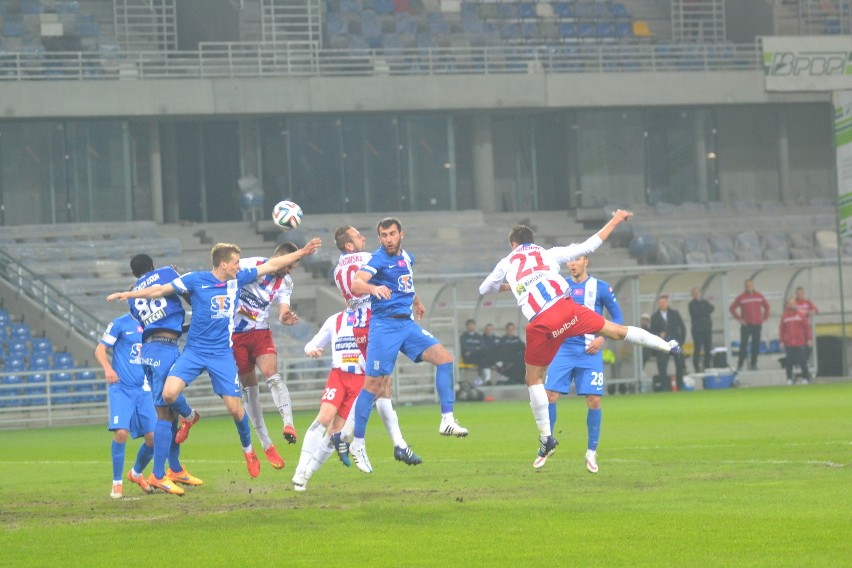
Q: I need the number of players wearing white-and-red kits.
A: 4